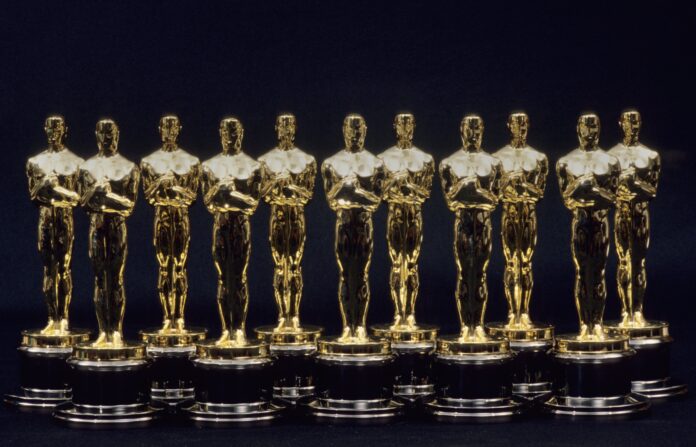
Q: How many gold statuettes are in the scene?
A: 11